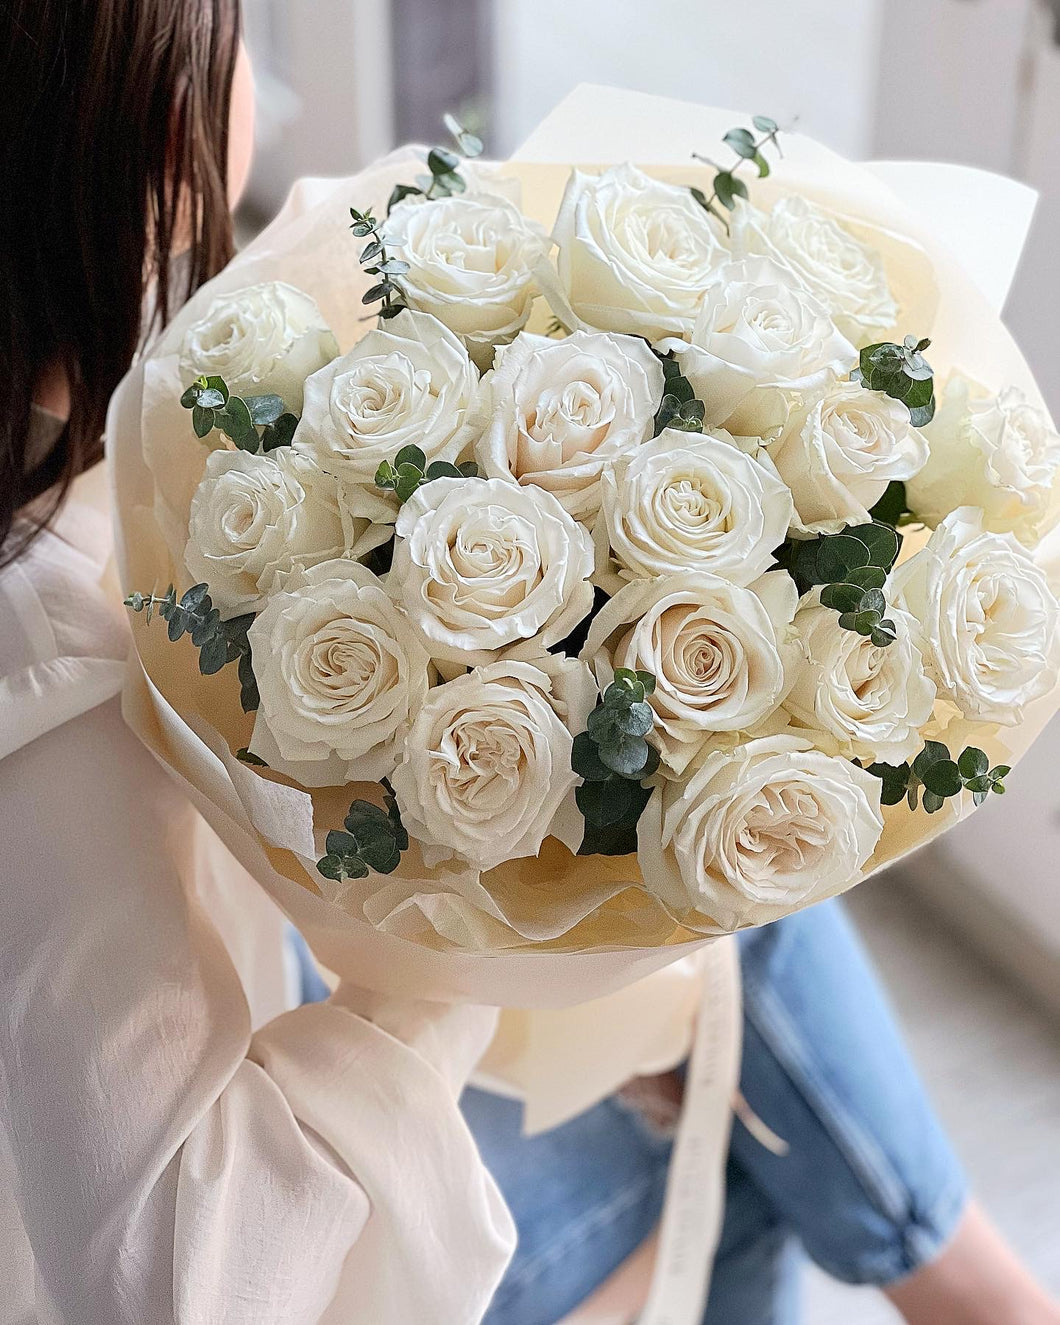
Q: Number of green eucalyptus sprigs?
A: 12